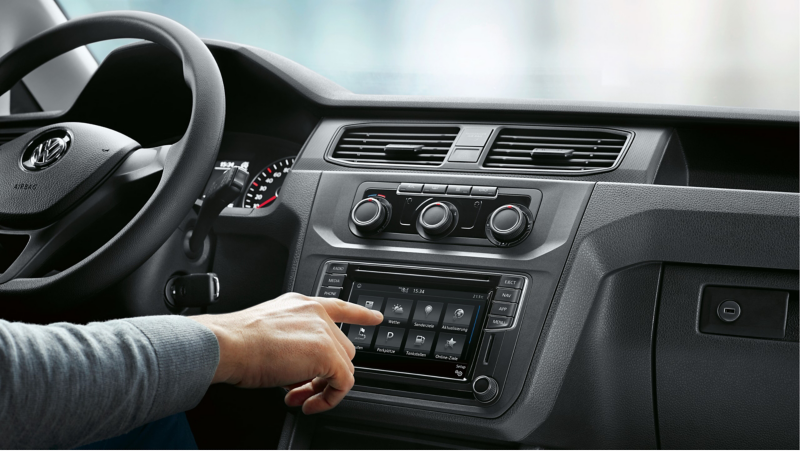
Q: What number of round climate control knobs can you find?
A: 3